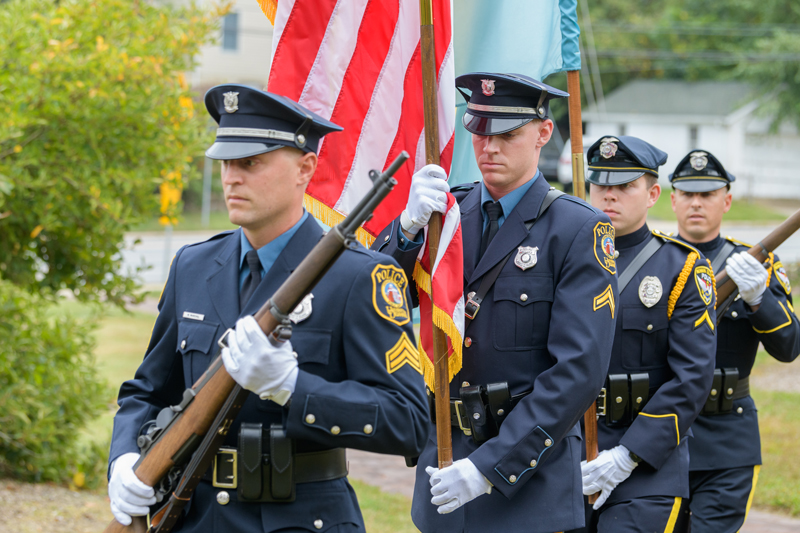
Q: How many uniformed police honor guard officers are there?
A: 4